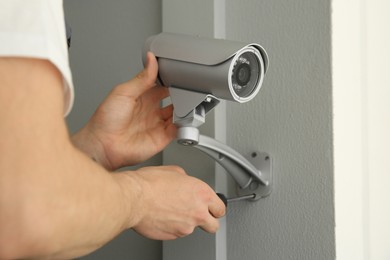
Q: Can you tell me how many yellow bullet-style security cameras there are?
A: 0